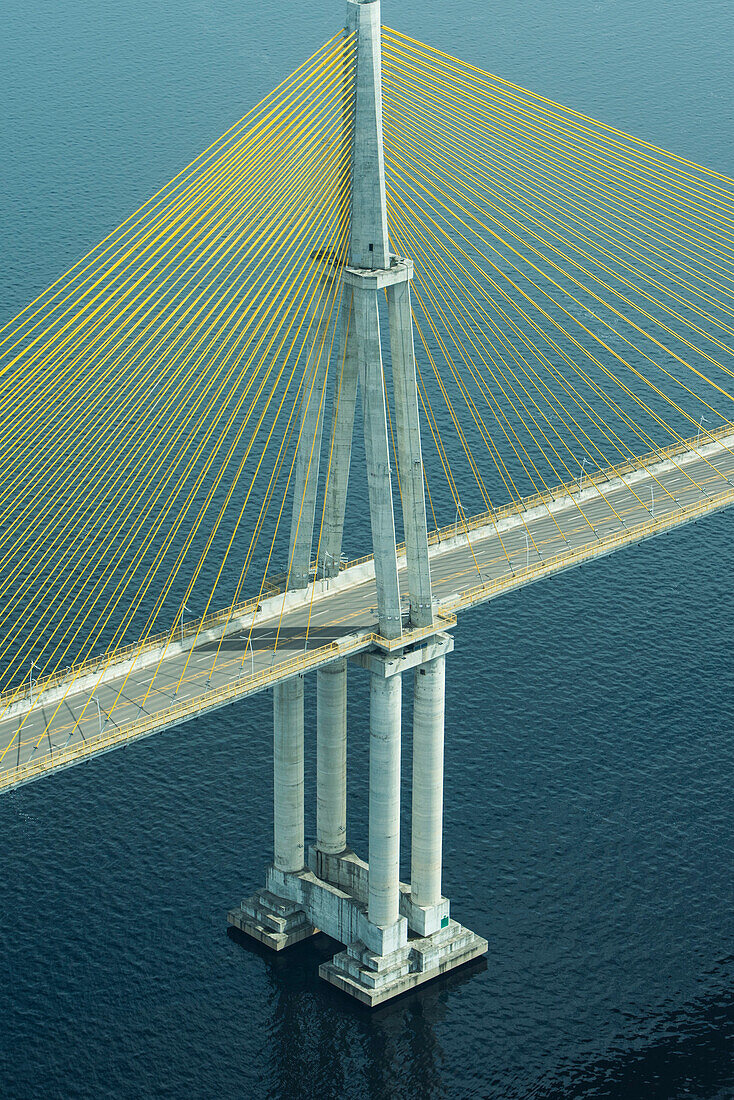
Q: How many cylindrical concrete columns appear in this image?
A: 4